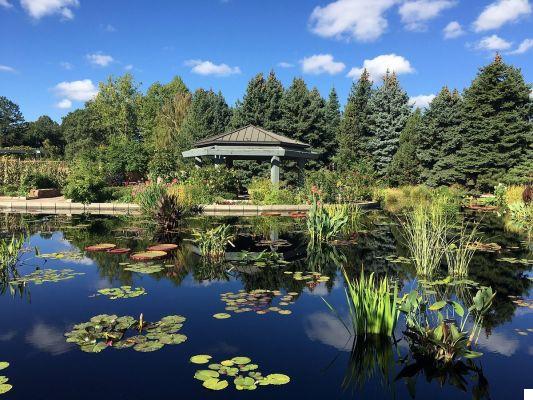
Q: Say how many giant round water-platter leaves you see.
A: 4